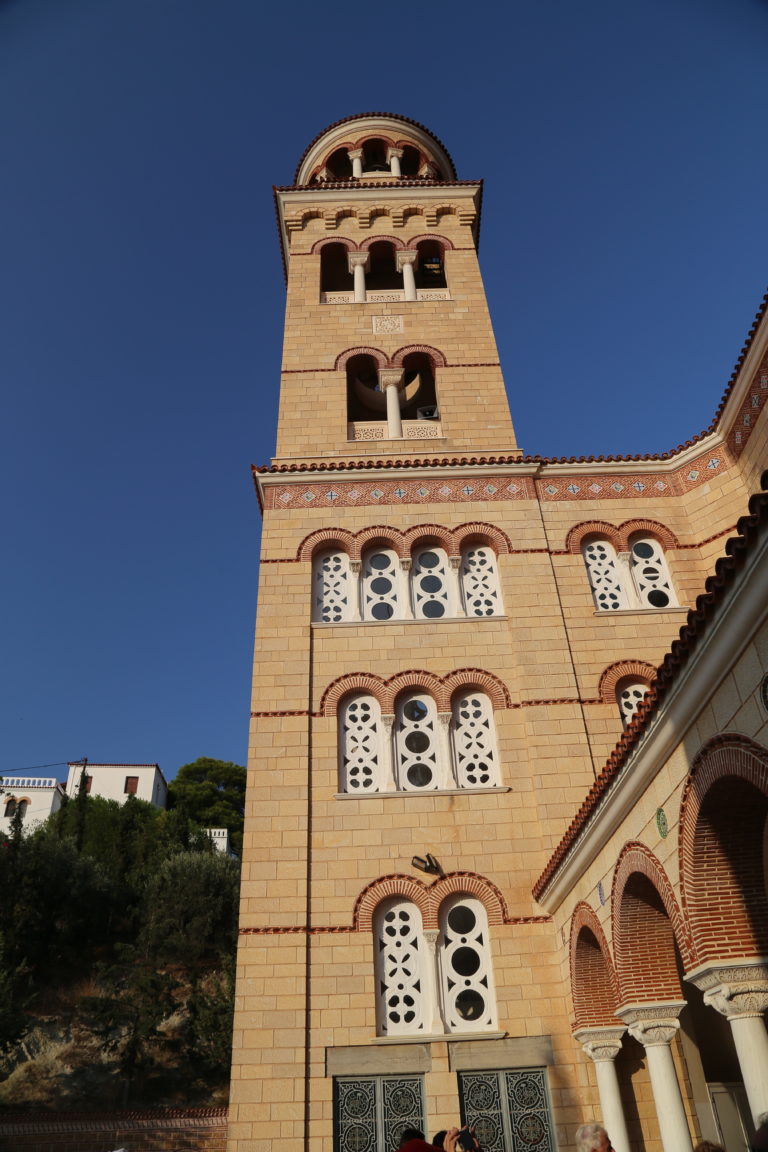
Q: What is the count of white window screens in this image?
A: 12